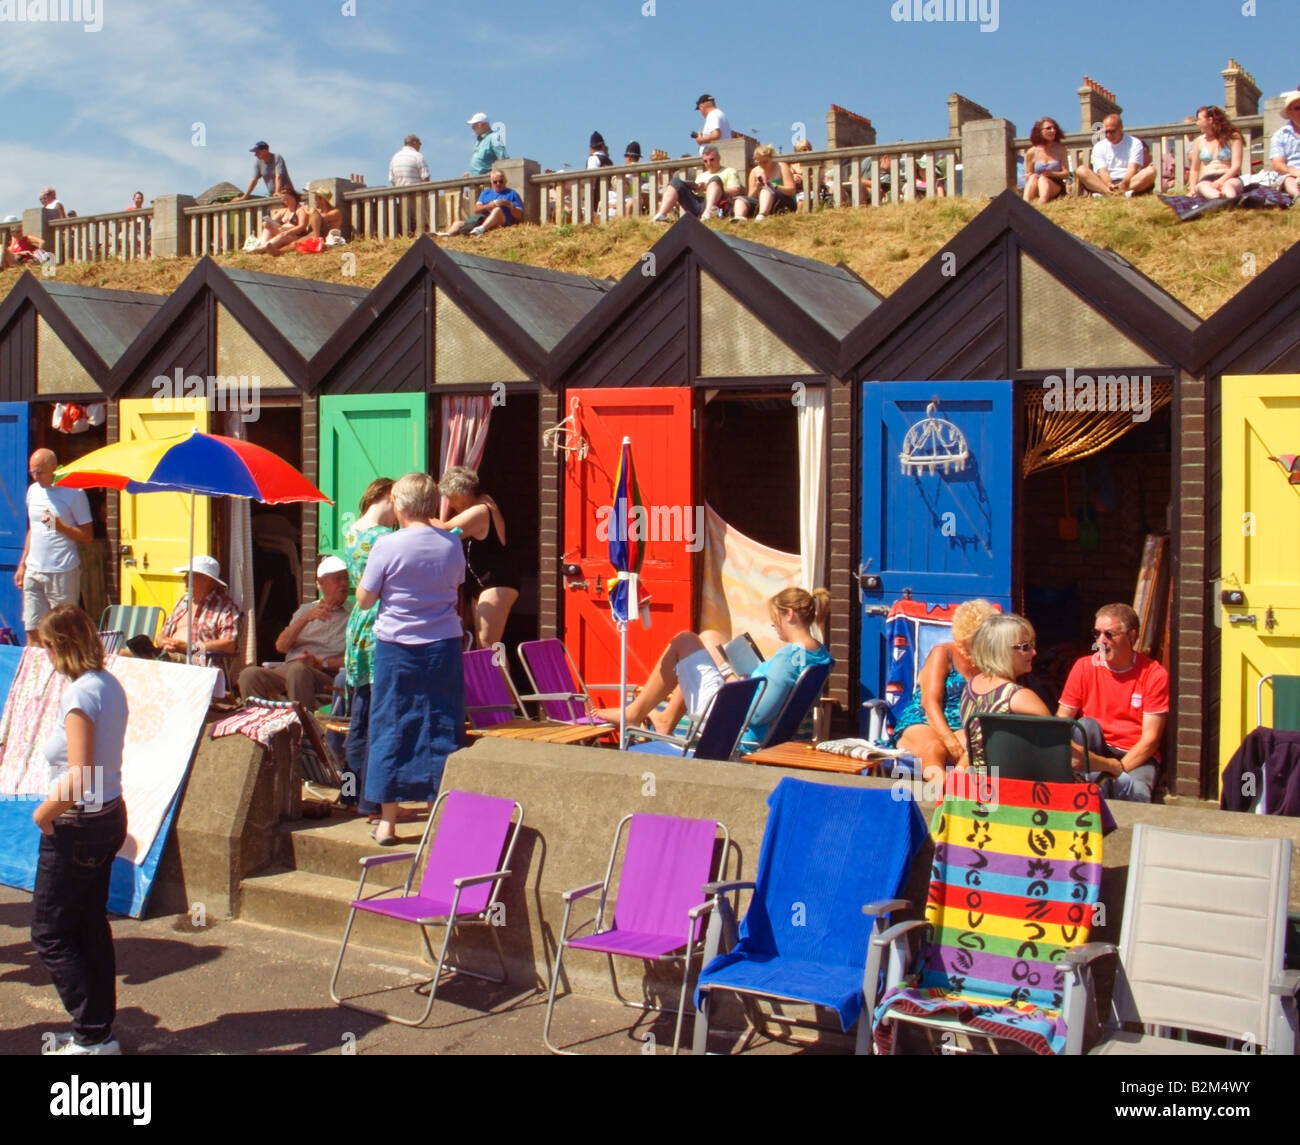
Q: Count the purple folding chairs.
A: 4